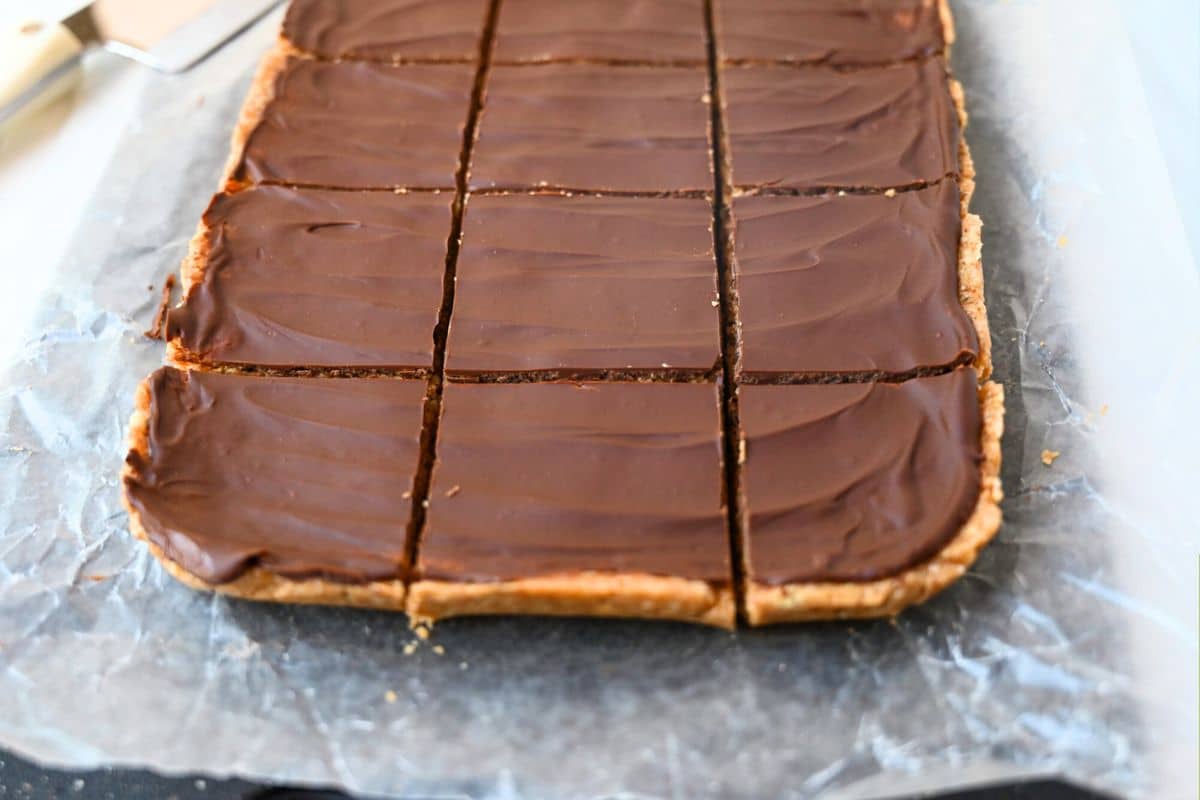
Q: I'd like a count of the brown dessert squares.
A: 12